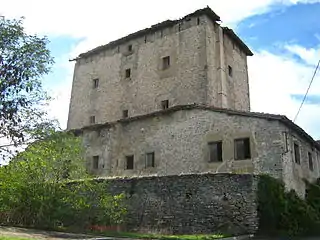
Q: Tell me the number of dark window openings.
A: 15